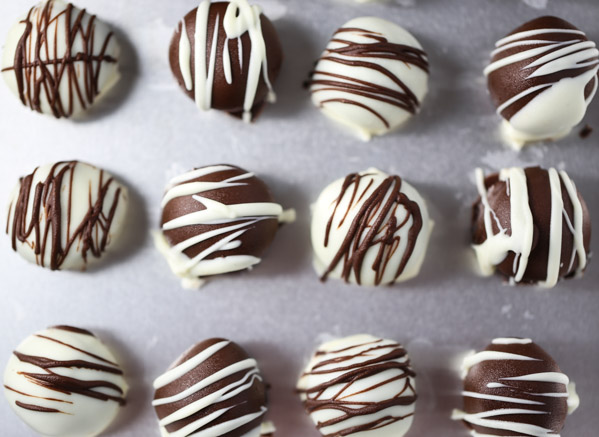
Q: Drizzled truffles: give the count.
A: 12